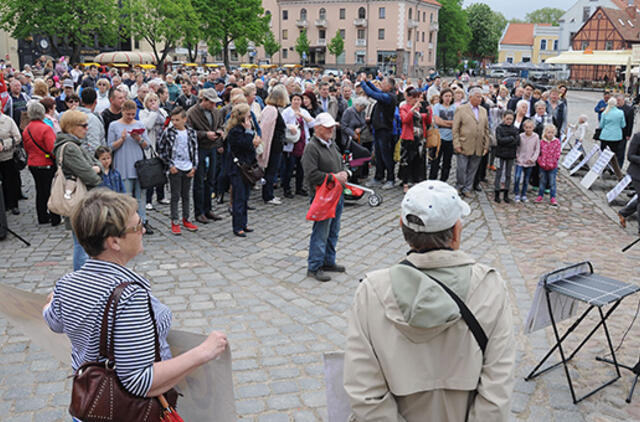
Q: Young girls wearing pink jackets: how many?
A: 2